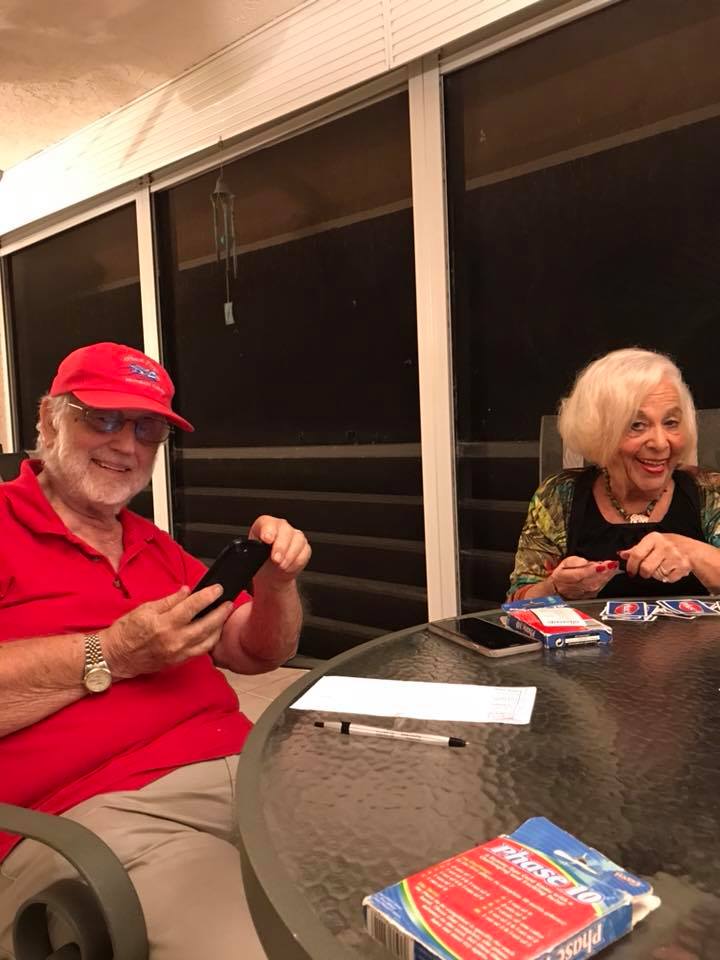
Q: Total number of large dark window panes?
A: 3